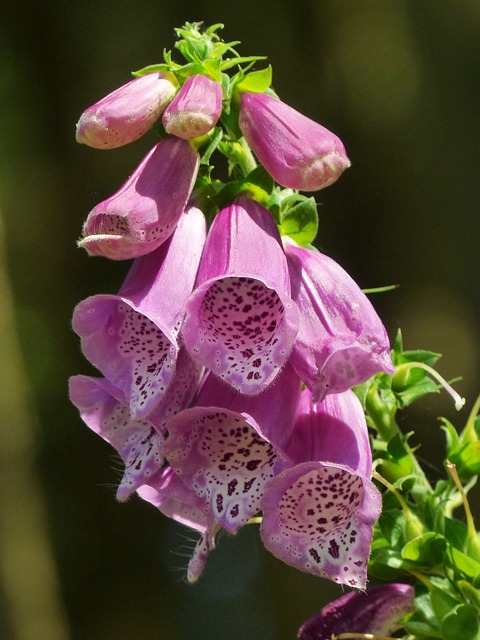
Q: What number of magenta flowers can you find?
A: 12